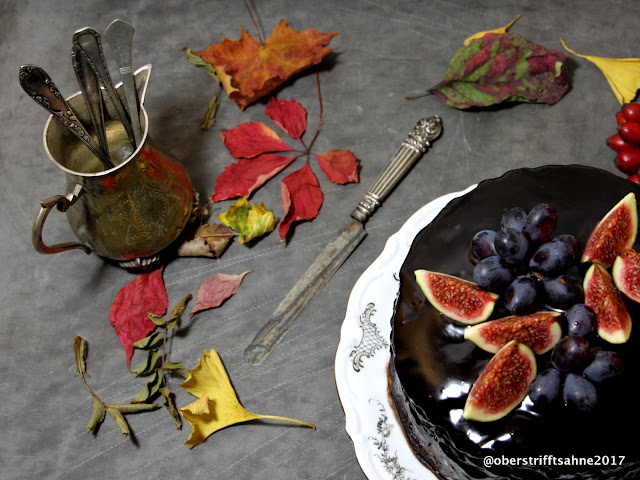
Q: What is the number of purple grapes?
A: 14